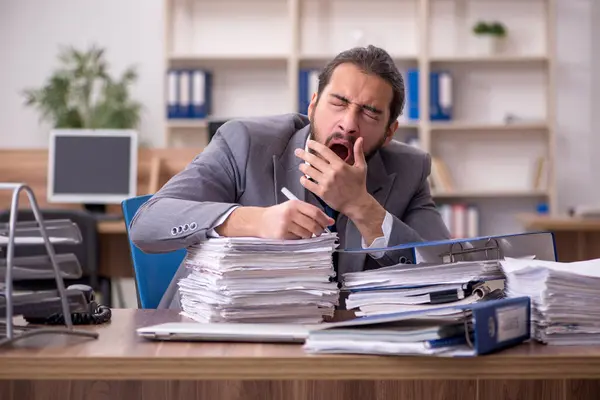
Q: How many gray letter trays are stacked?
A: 3